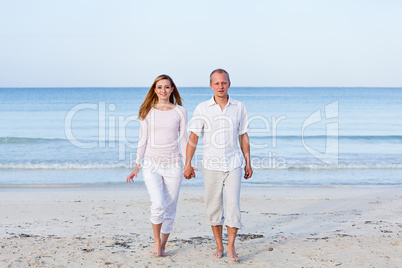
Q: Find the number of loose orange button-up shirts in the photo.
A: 0